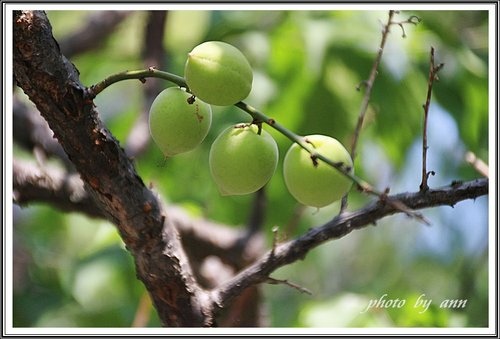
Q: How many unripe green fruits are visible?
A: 4